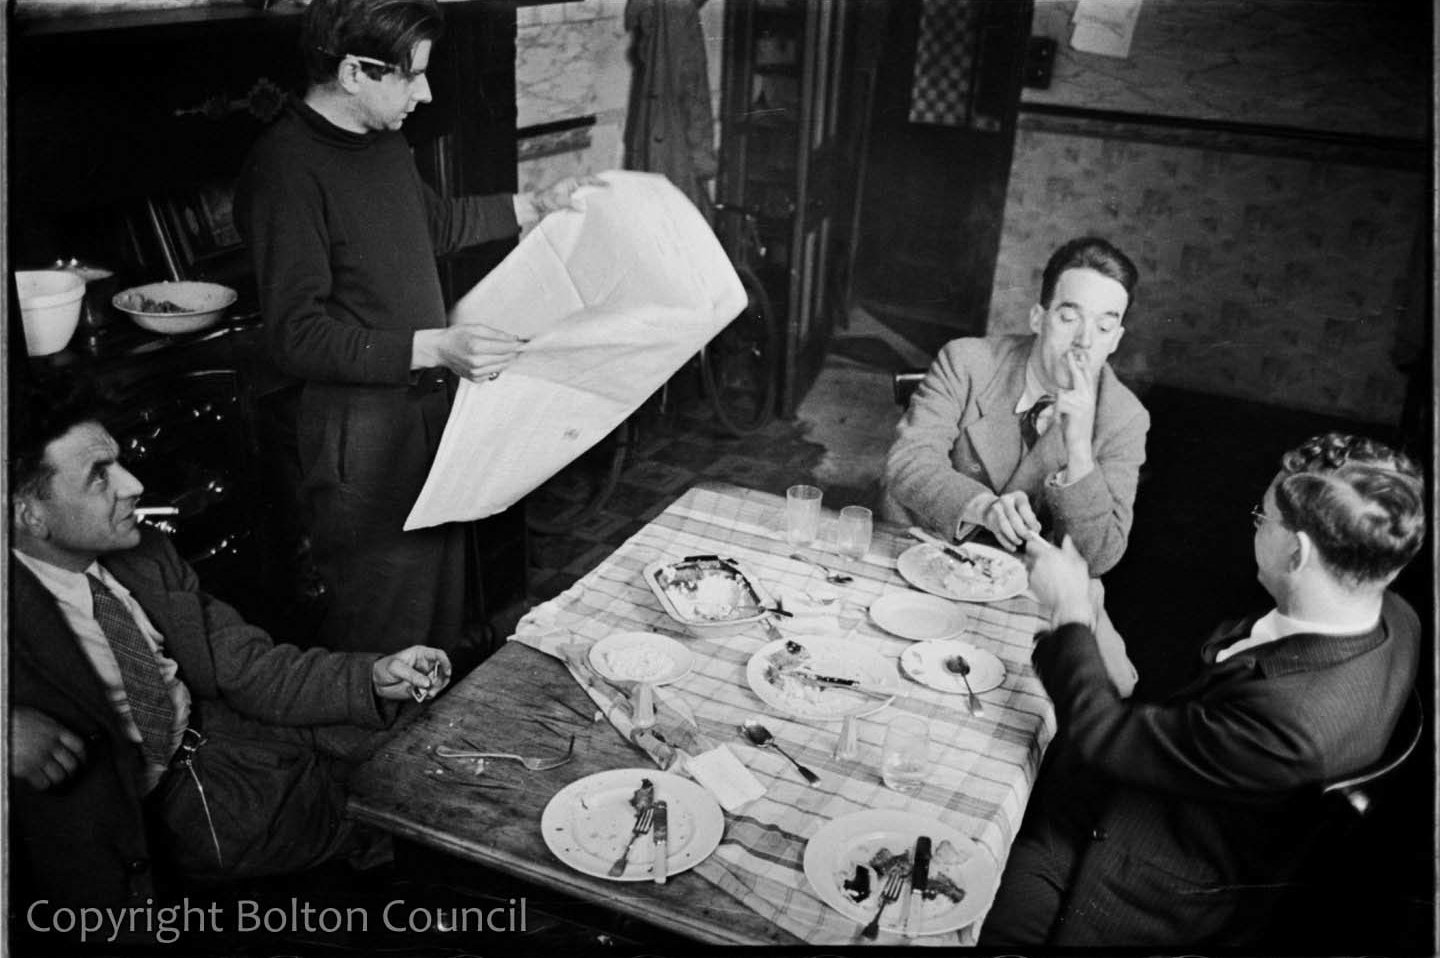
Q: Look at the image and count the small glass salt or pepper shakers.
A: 2